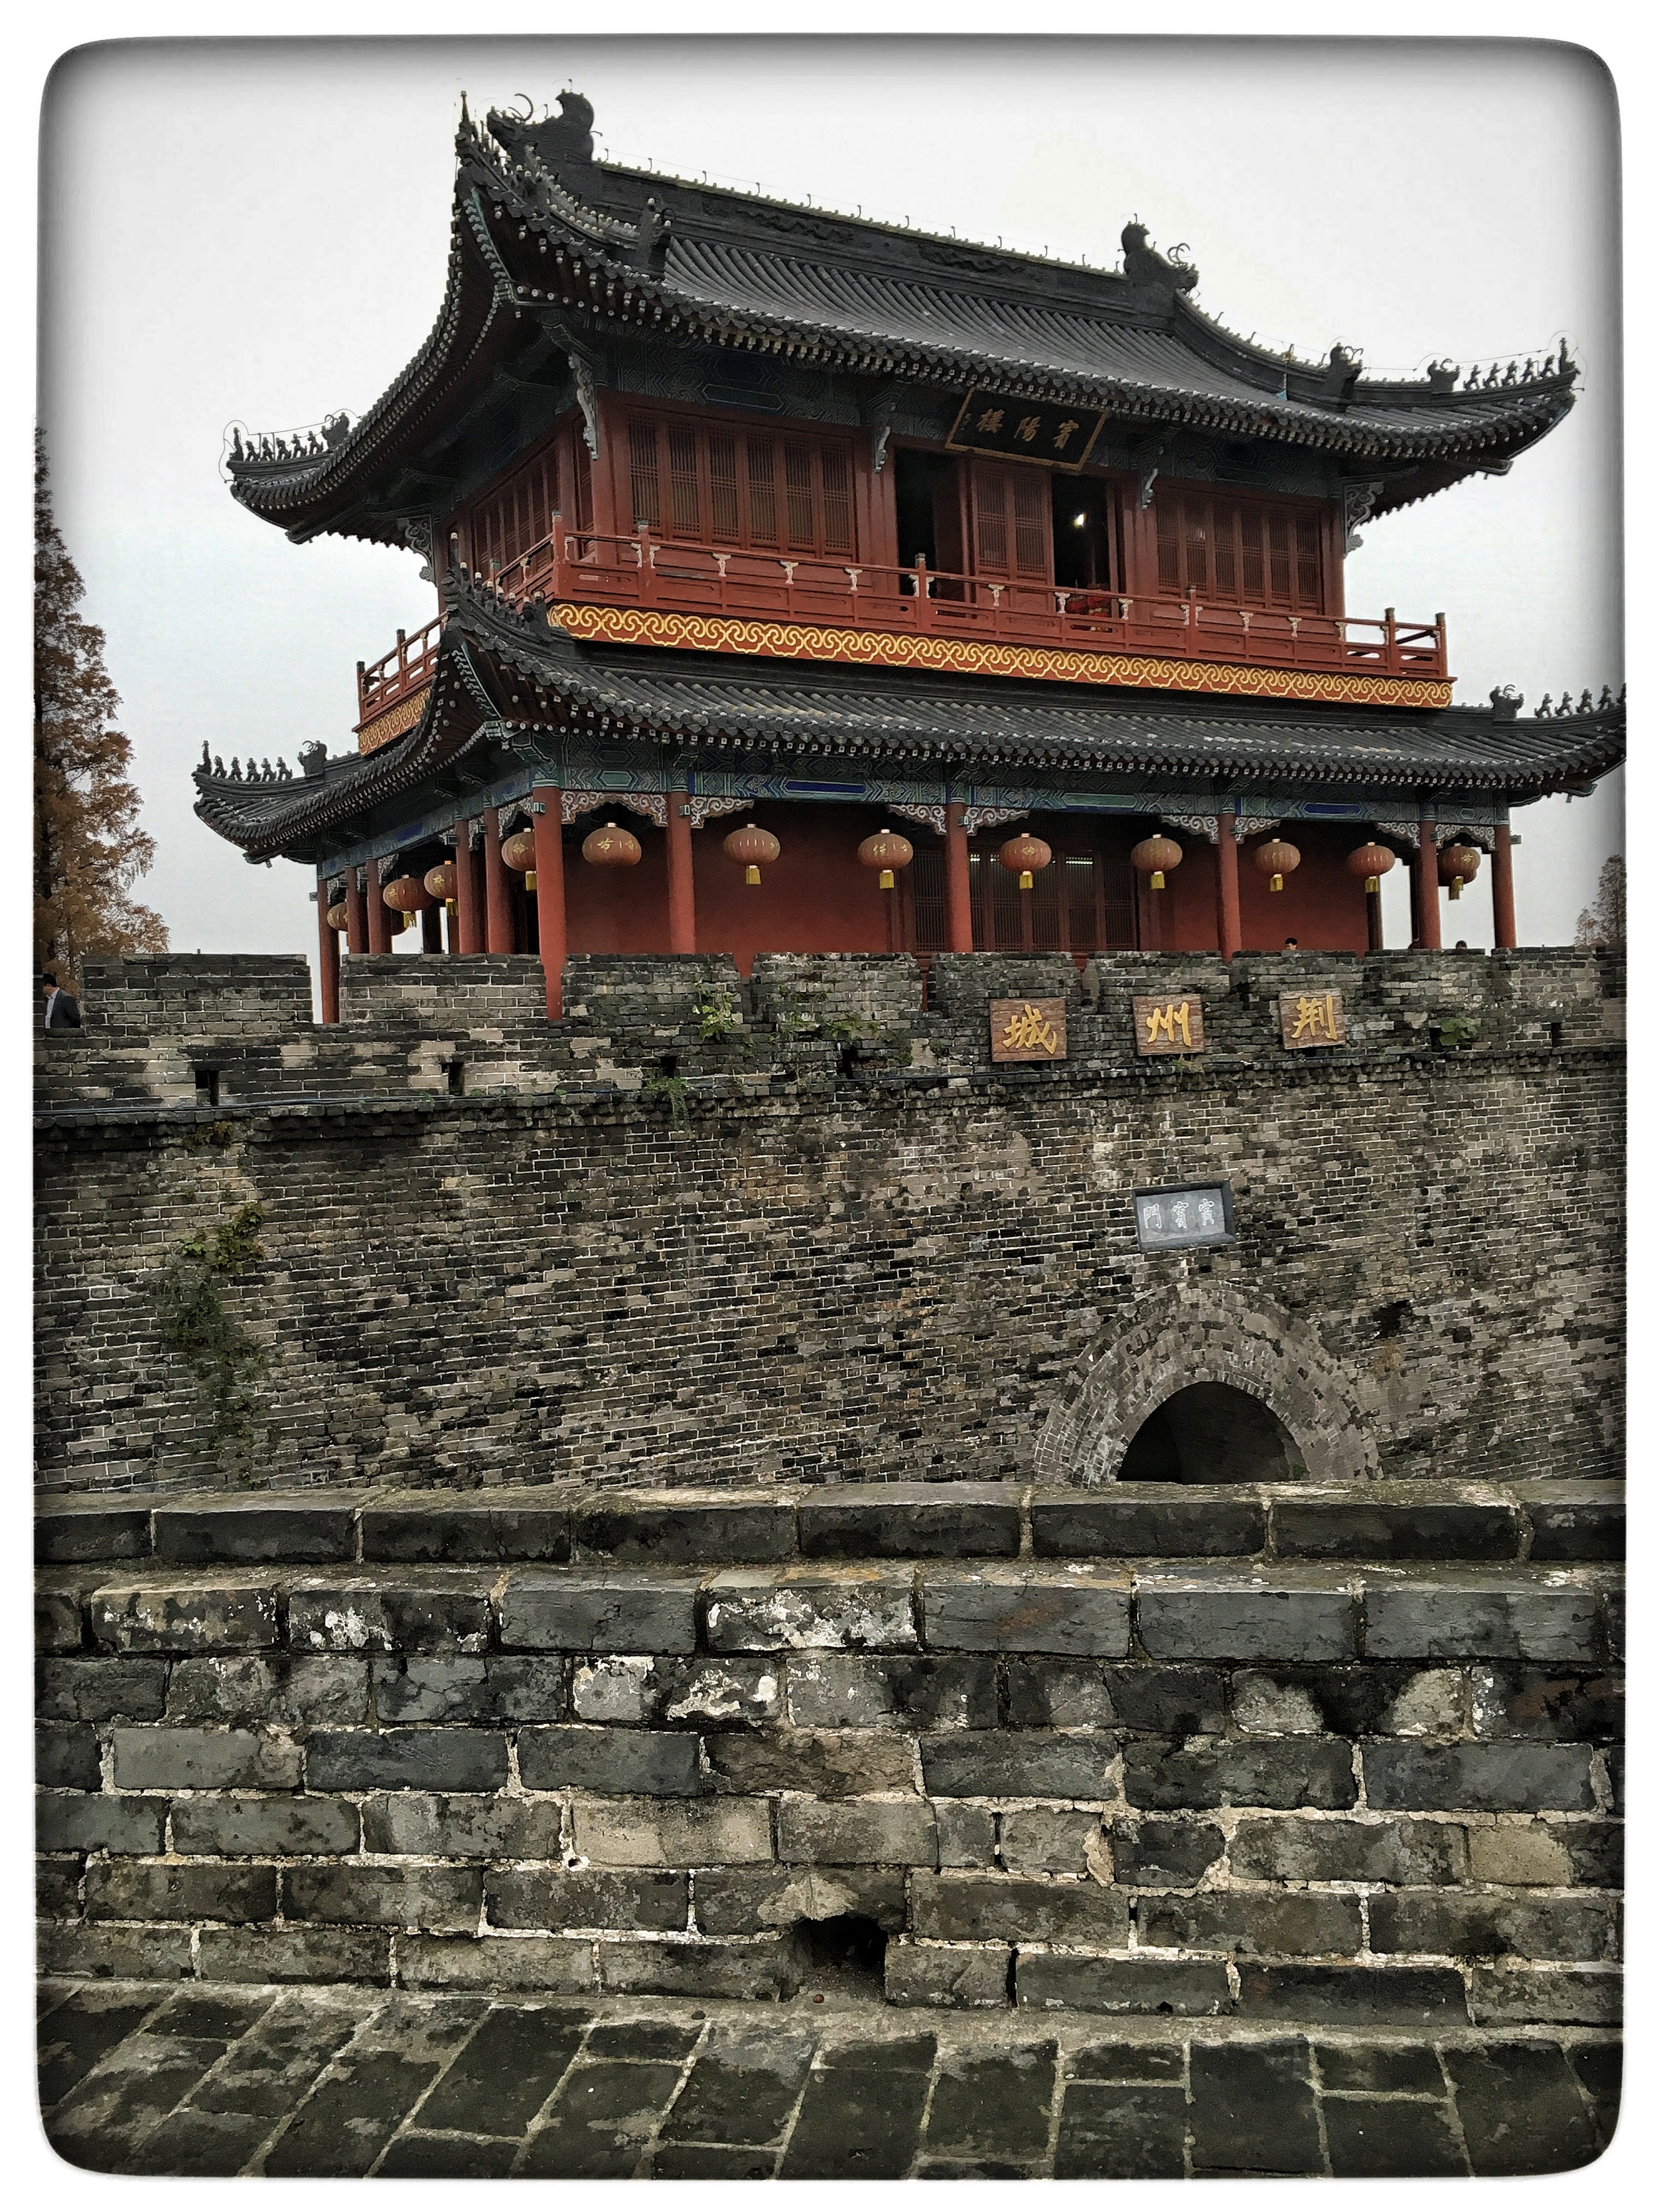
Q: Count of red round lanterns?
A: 12